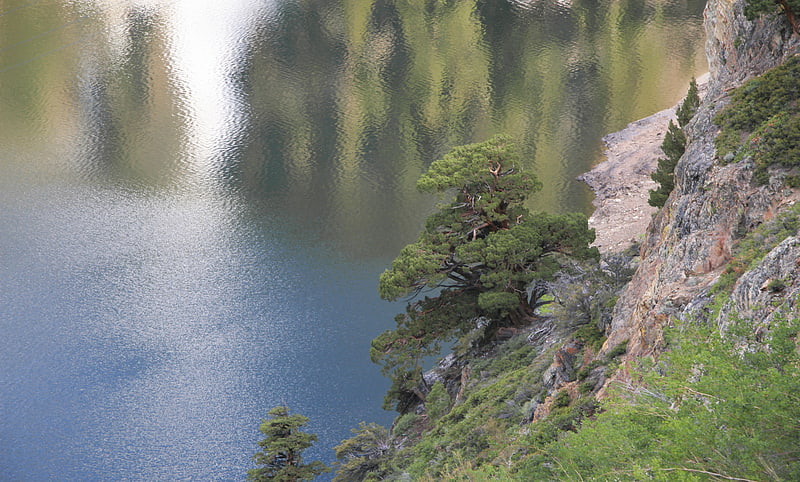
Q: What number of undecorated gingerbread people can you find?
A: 0